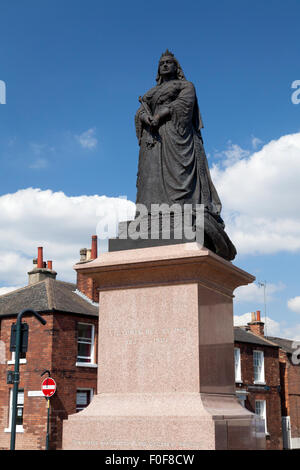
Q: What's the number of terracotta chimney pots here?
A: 4